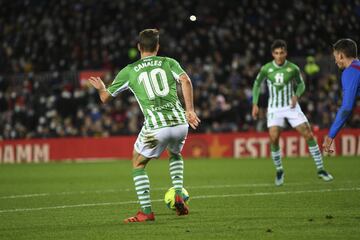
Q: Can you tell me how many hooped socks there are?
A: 4